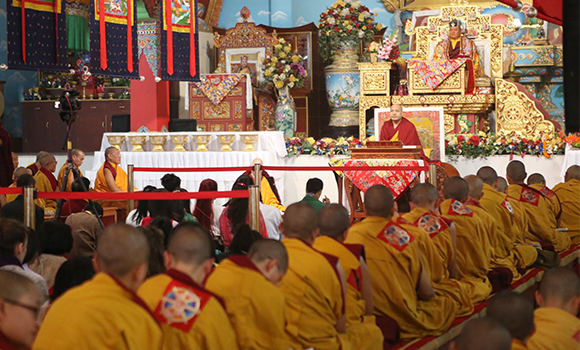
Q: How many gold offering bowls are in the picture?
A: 7